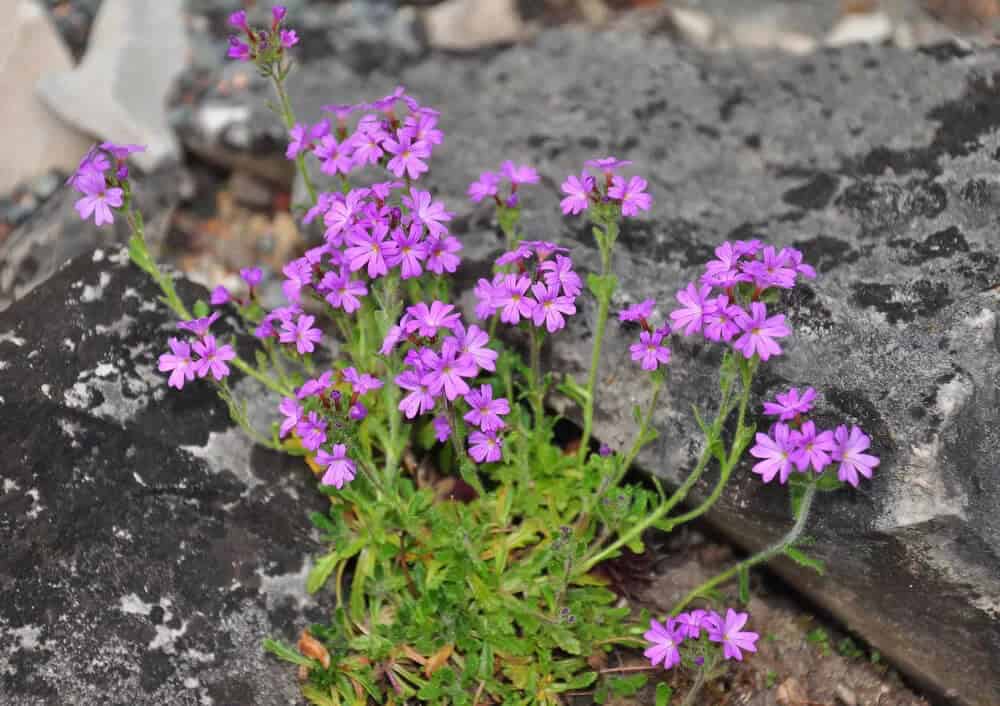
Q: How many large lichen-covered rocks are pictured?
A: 2